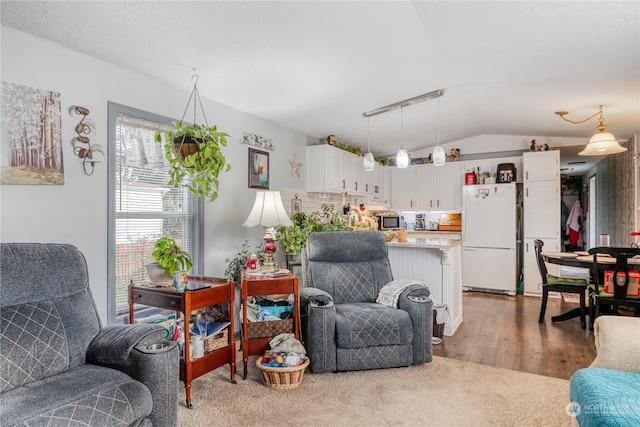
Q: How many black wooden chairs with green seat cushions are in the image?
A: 2